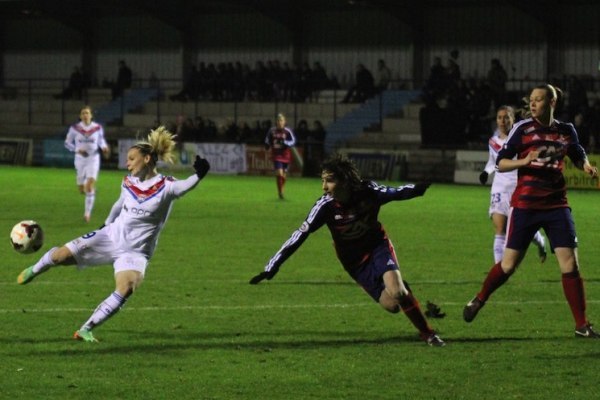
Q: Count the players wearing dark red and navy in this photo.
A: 3